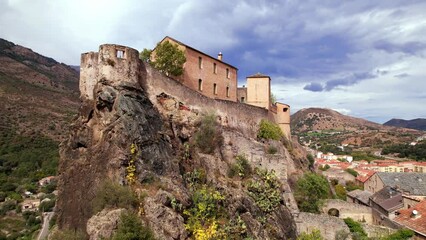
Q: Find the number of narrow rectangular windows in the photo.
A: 6